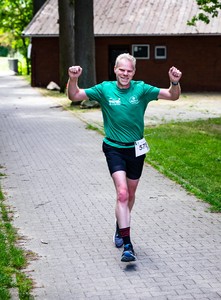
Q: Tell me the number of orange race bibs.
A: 0